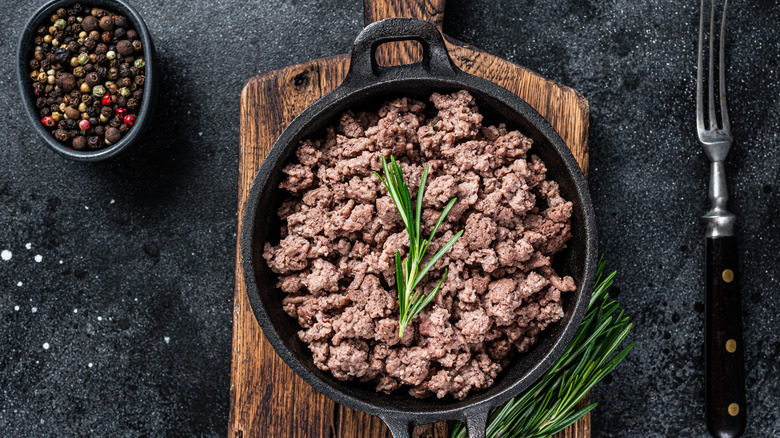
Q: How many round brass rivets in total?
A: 3